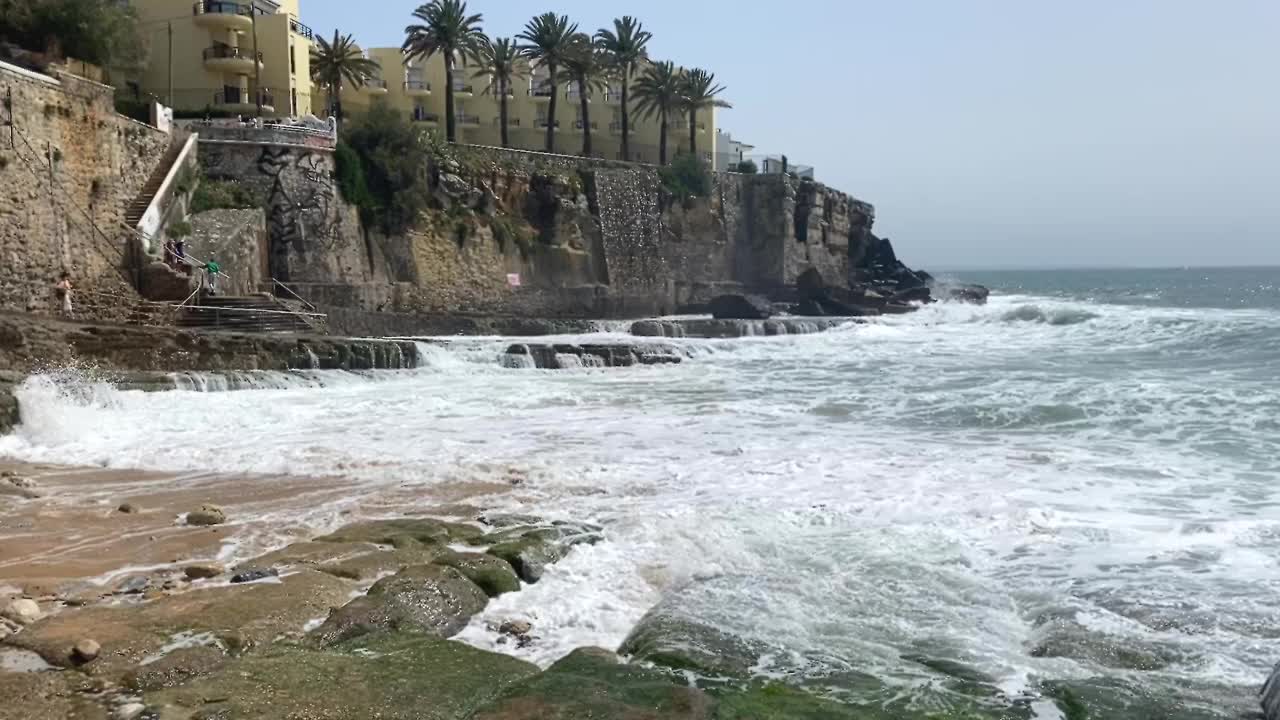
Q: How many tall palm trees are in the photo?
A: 8